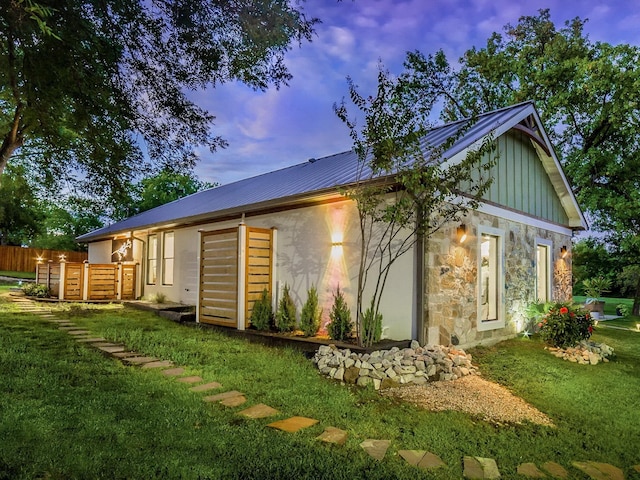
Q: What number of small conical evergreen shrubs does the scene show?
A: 5